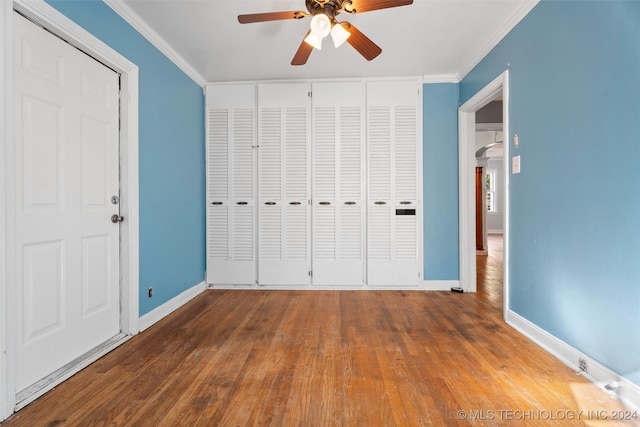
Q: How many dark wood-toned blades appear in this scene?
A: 4